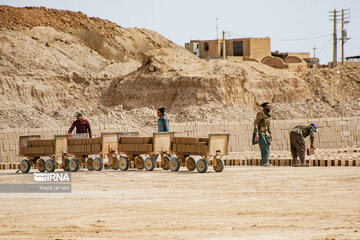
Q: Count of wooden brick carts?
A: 4